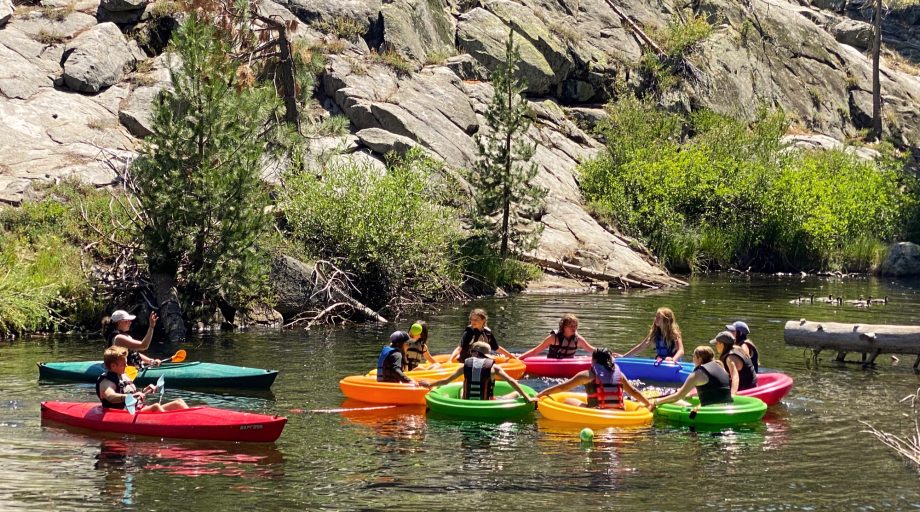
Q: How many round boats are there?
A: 10